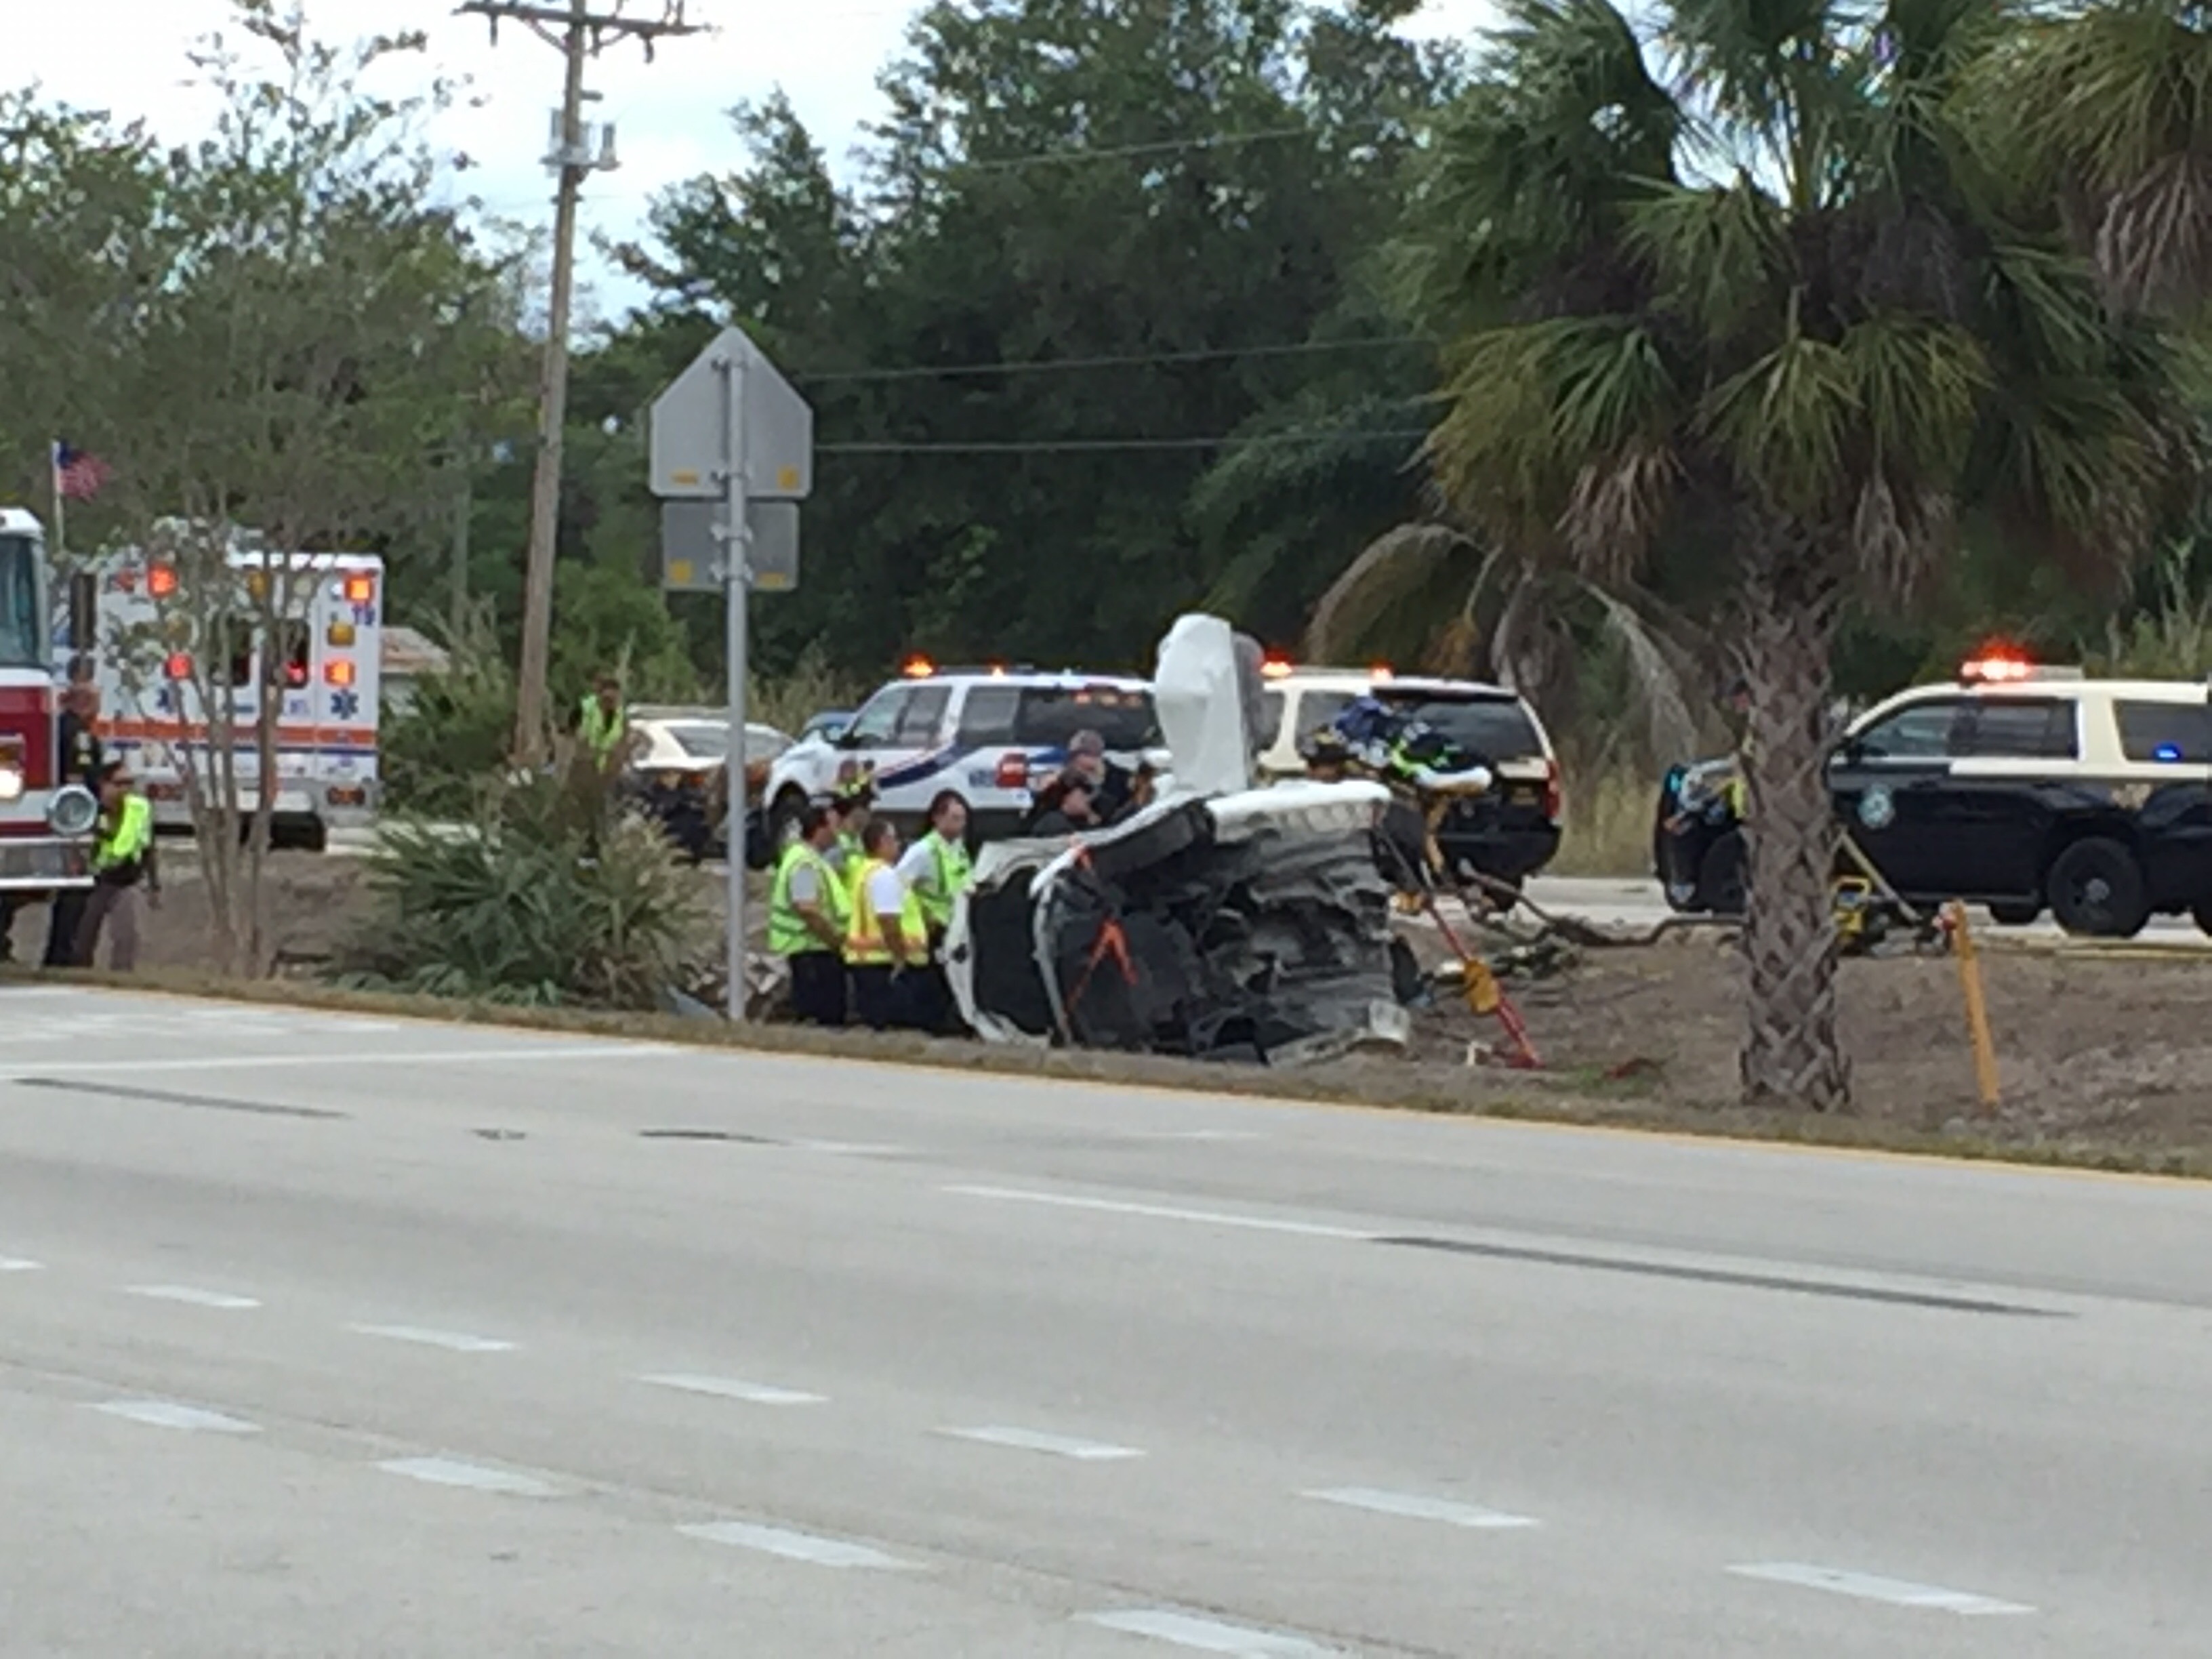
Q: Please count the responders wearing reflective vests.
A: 6